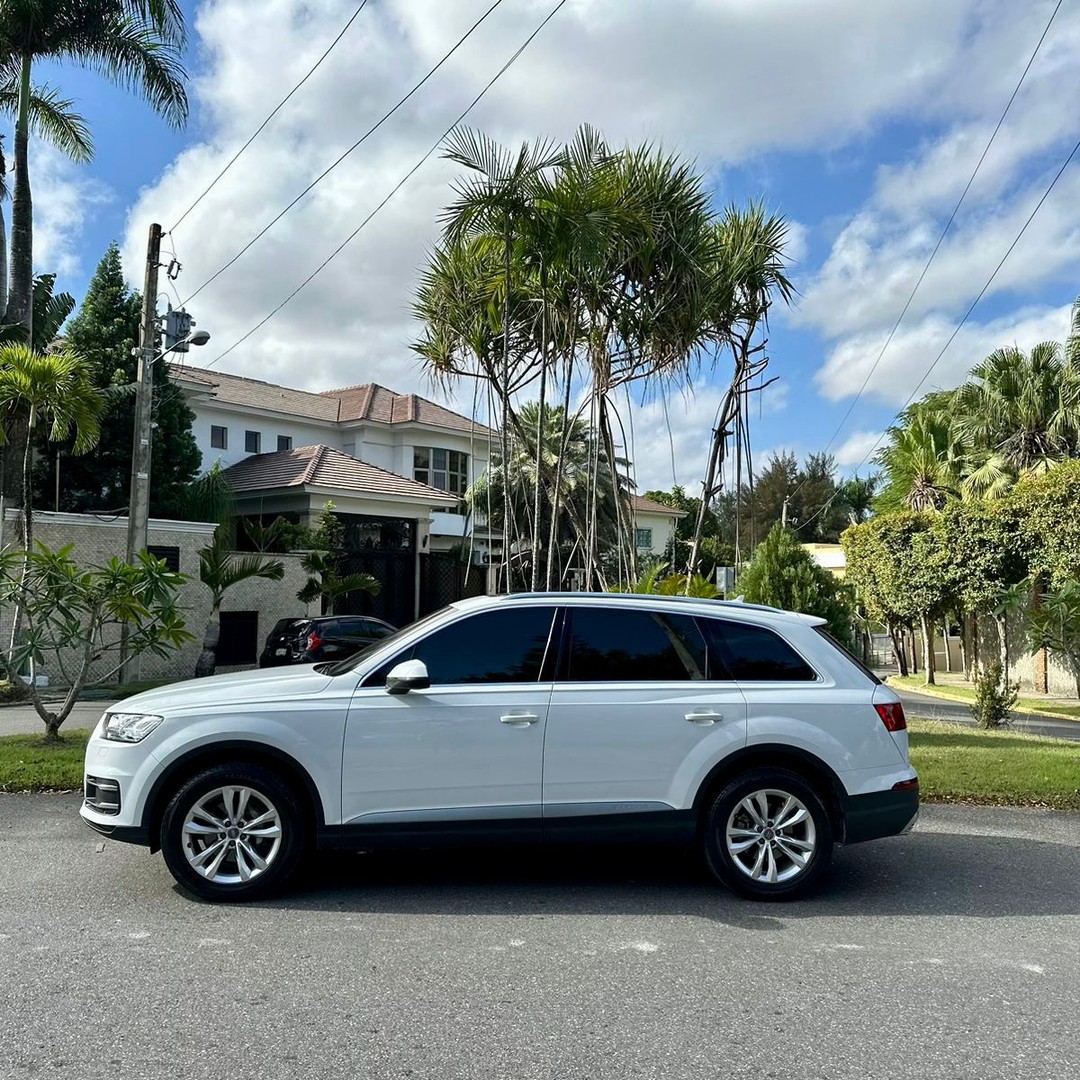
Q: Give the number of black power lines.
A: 5